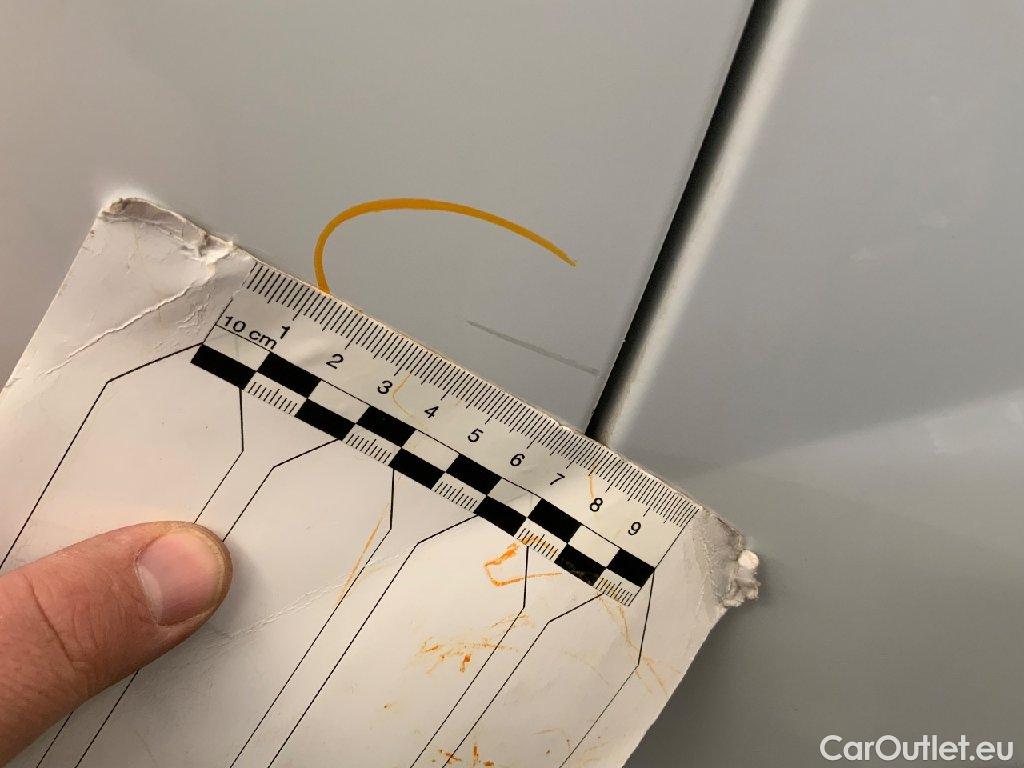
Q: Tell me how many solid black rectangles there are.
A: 10